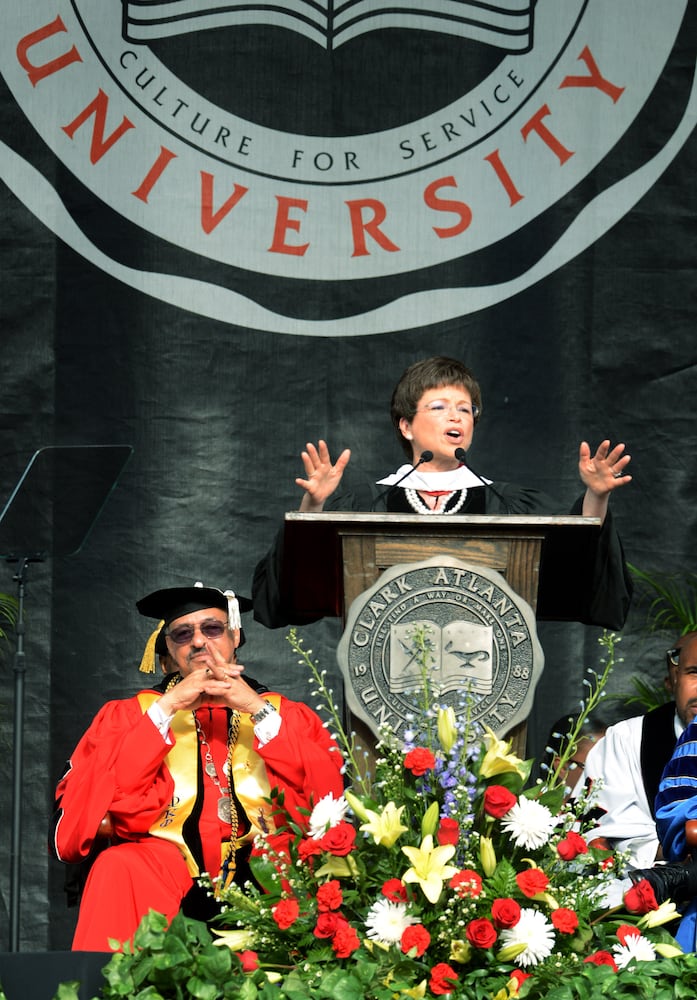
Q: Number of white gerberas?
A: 5